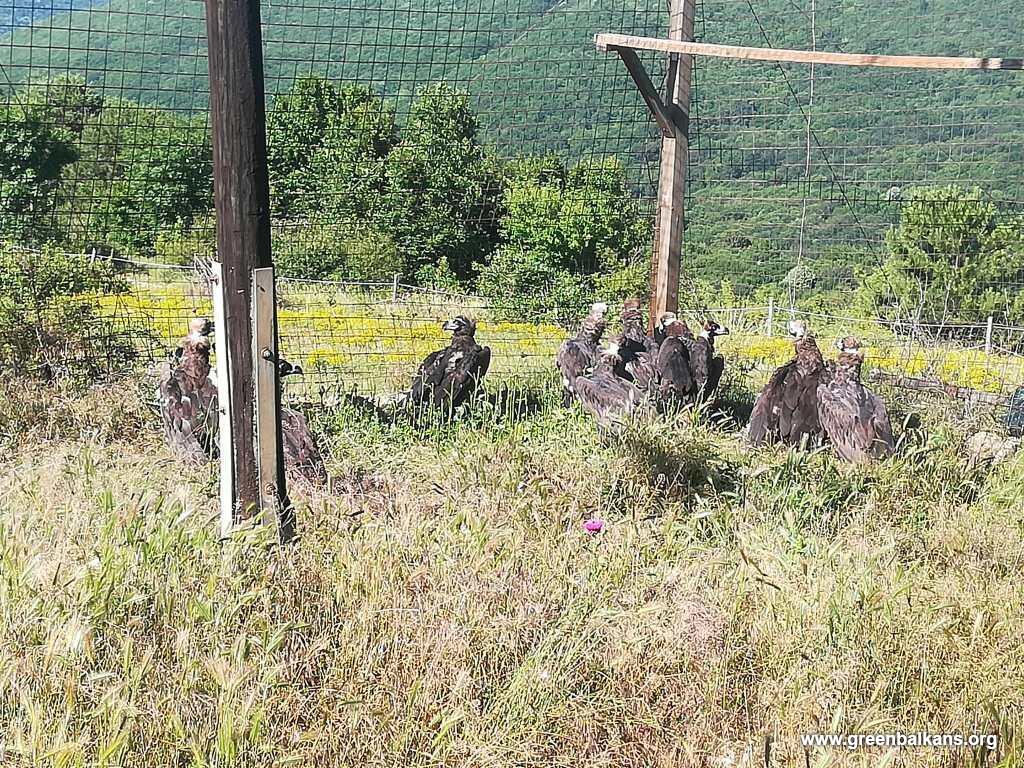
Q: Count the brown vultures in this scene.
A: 10